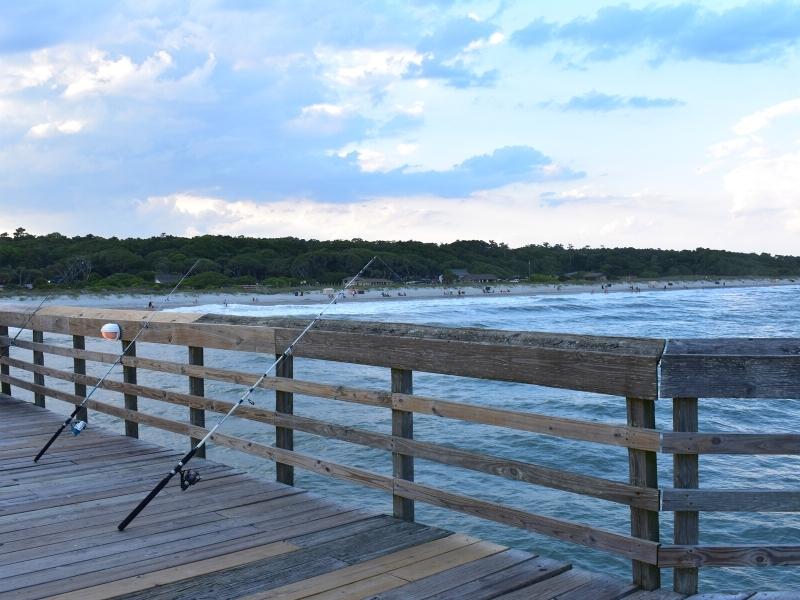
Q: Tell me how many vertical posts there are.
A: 9